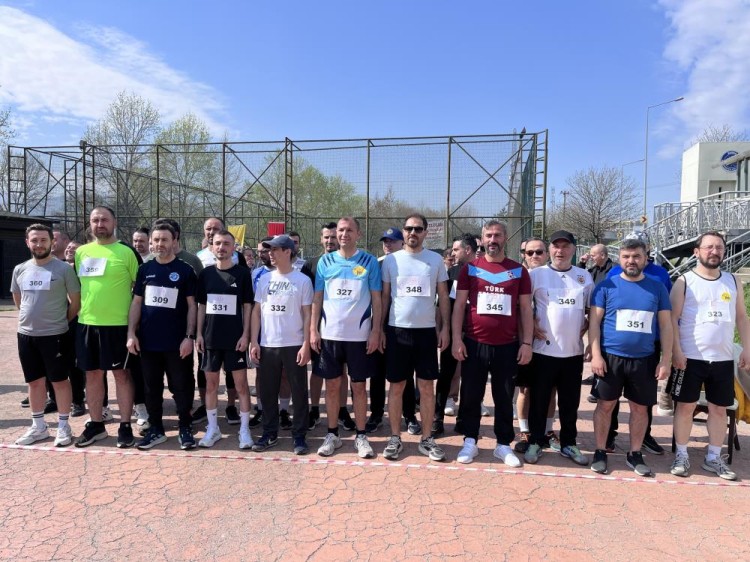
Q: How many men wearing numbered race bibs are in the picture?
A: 11